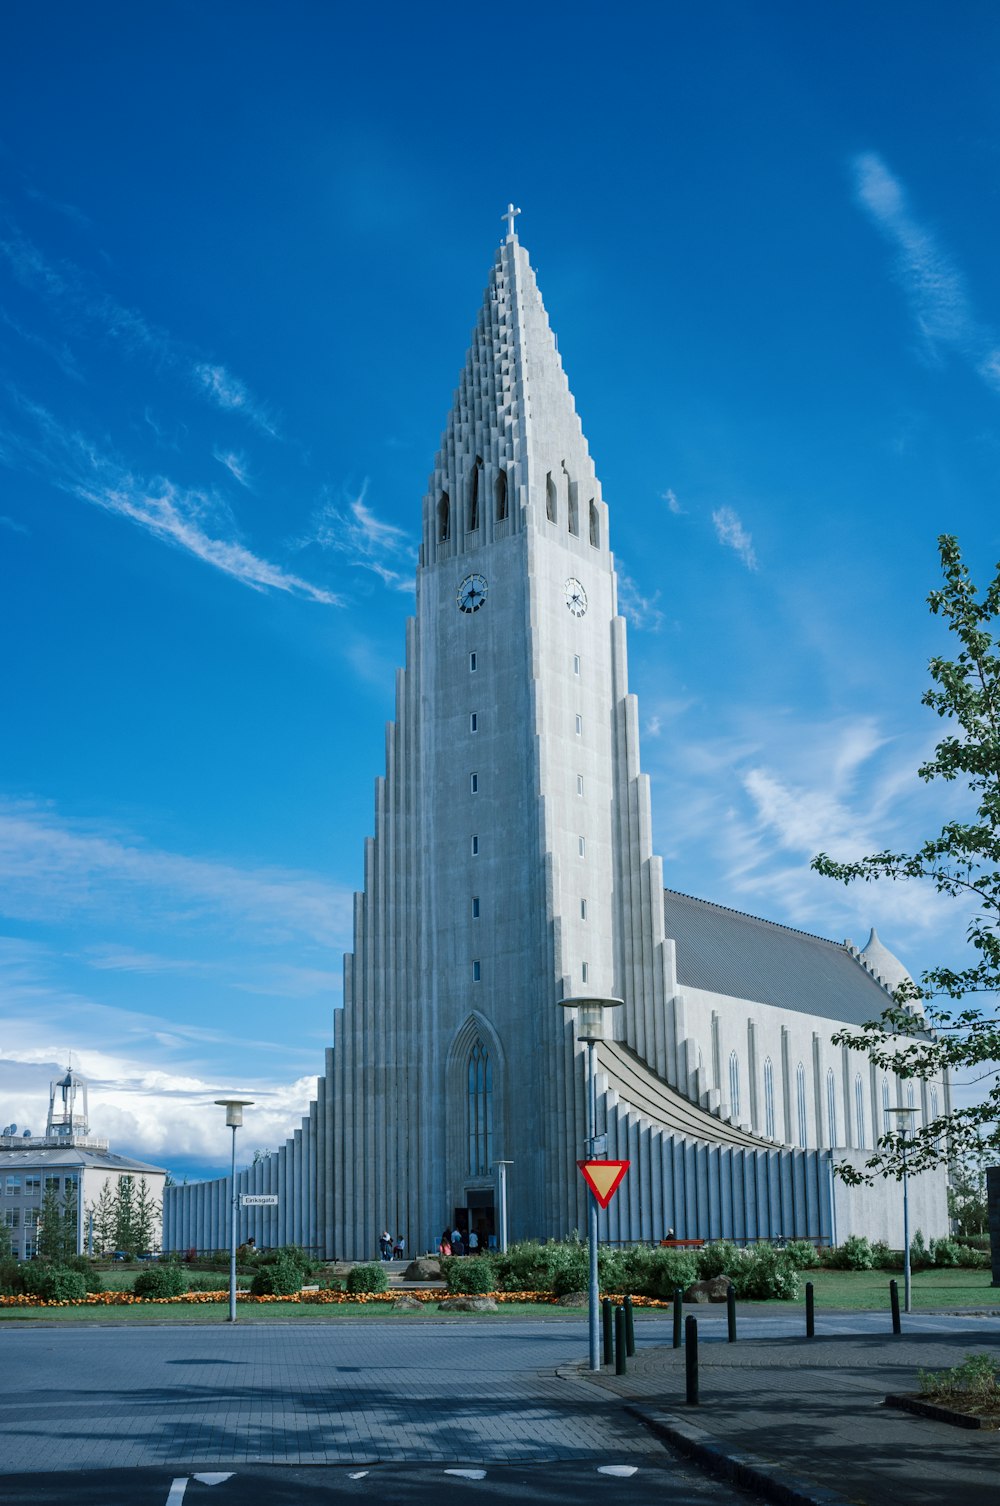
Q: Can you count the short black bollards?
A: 8